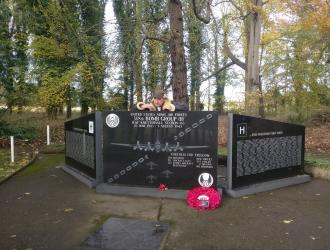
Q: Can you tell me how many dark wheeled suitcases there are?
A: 0